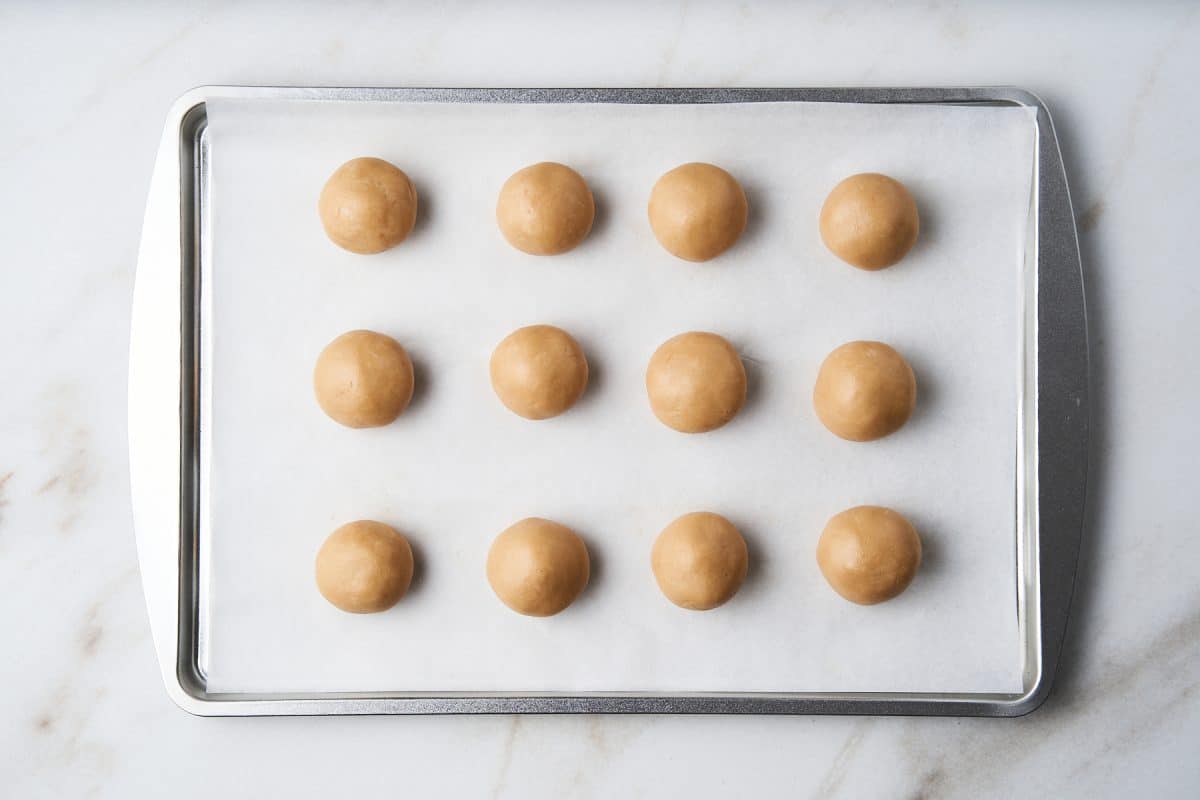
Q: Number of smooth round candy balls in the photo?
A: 12